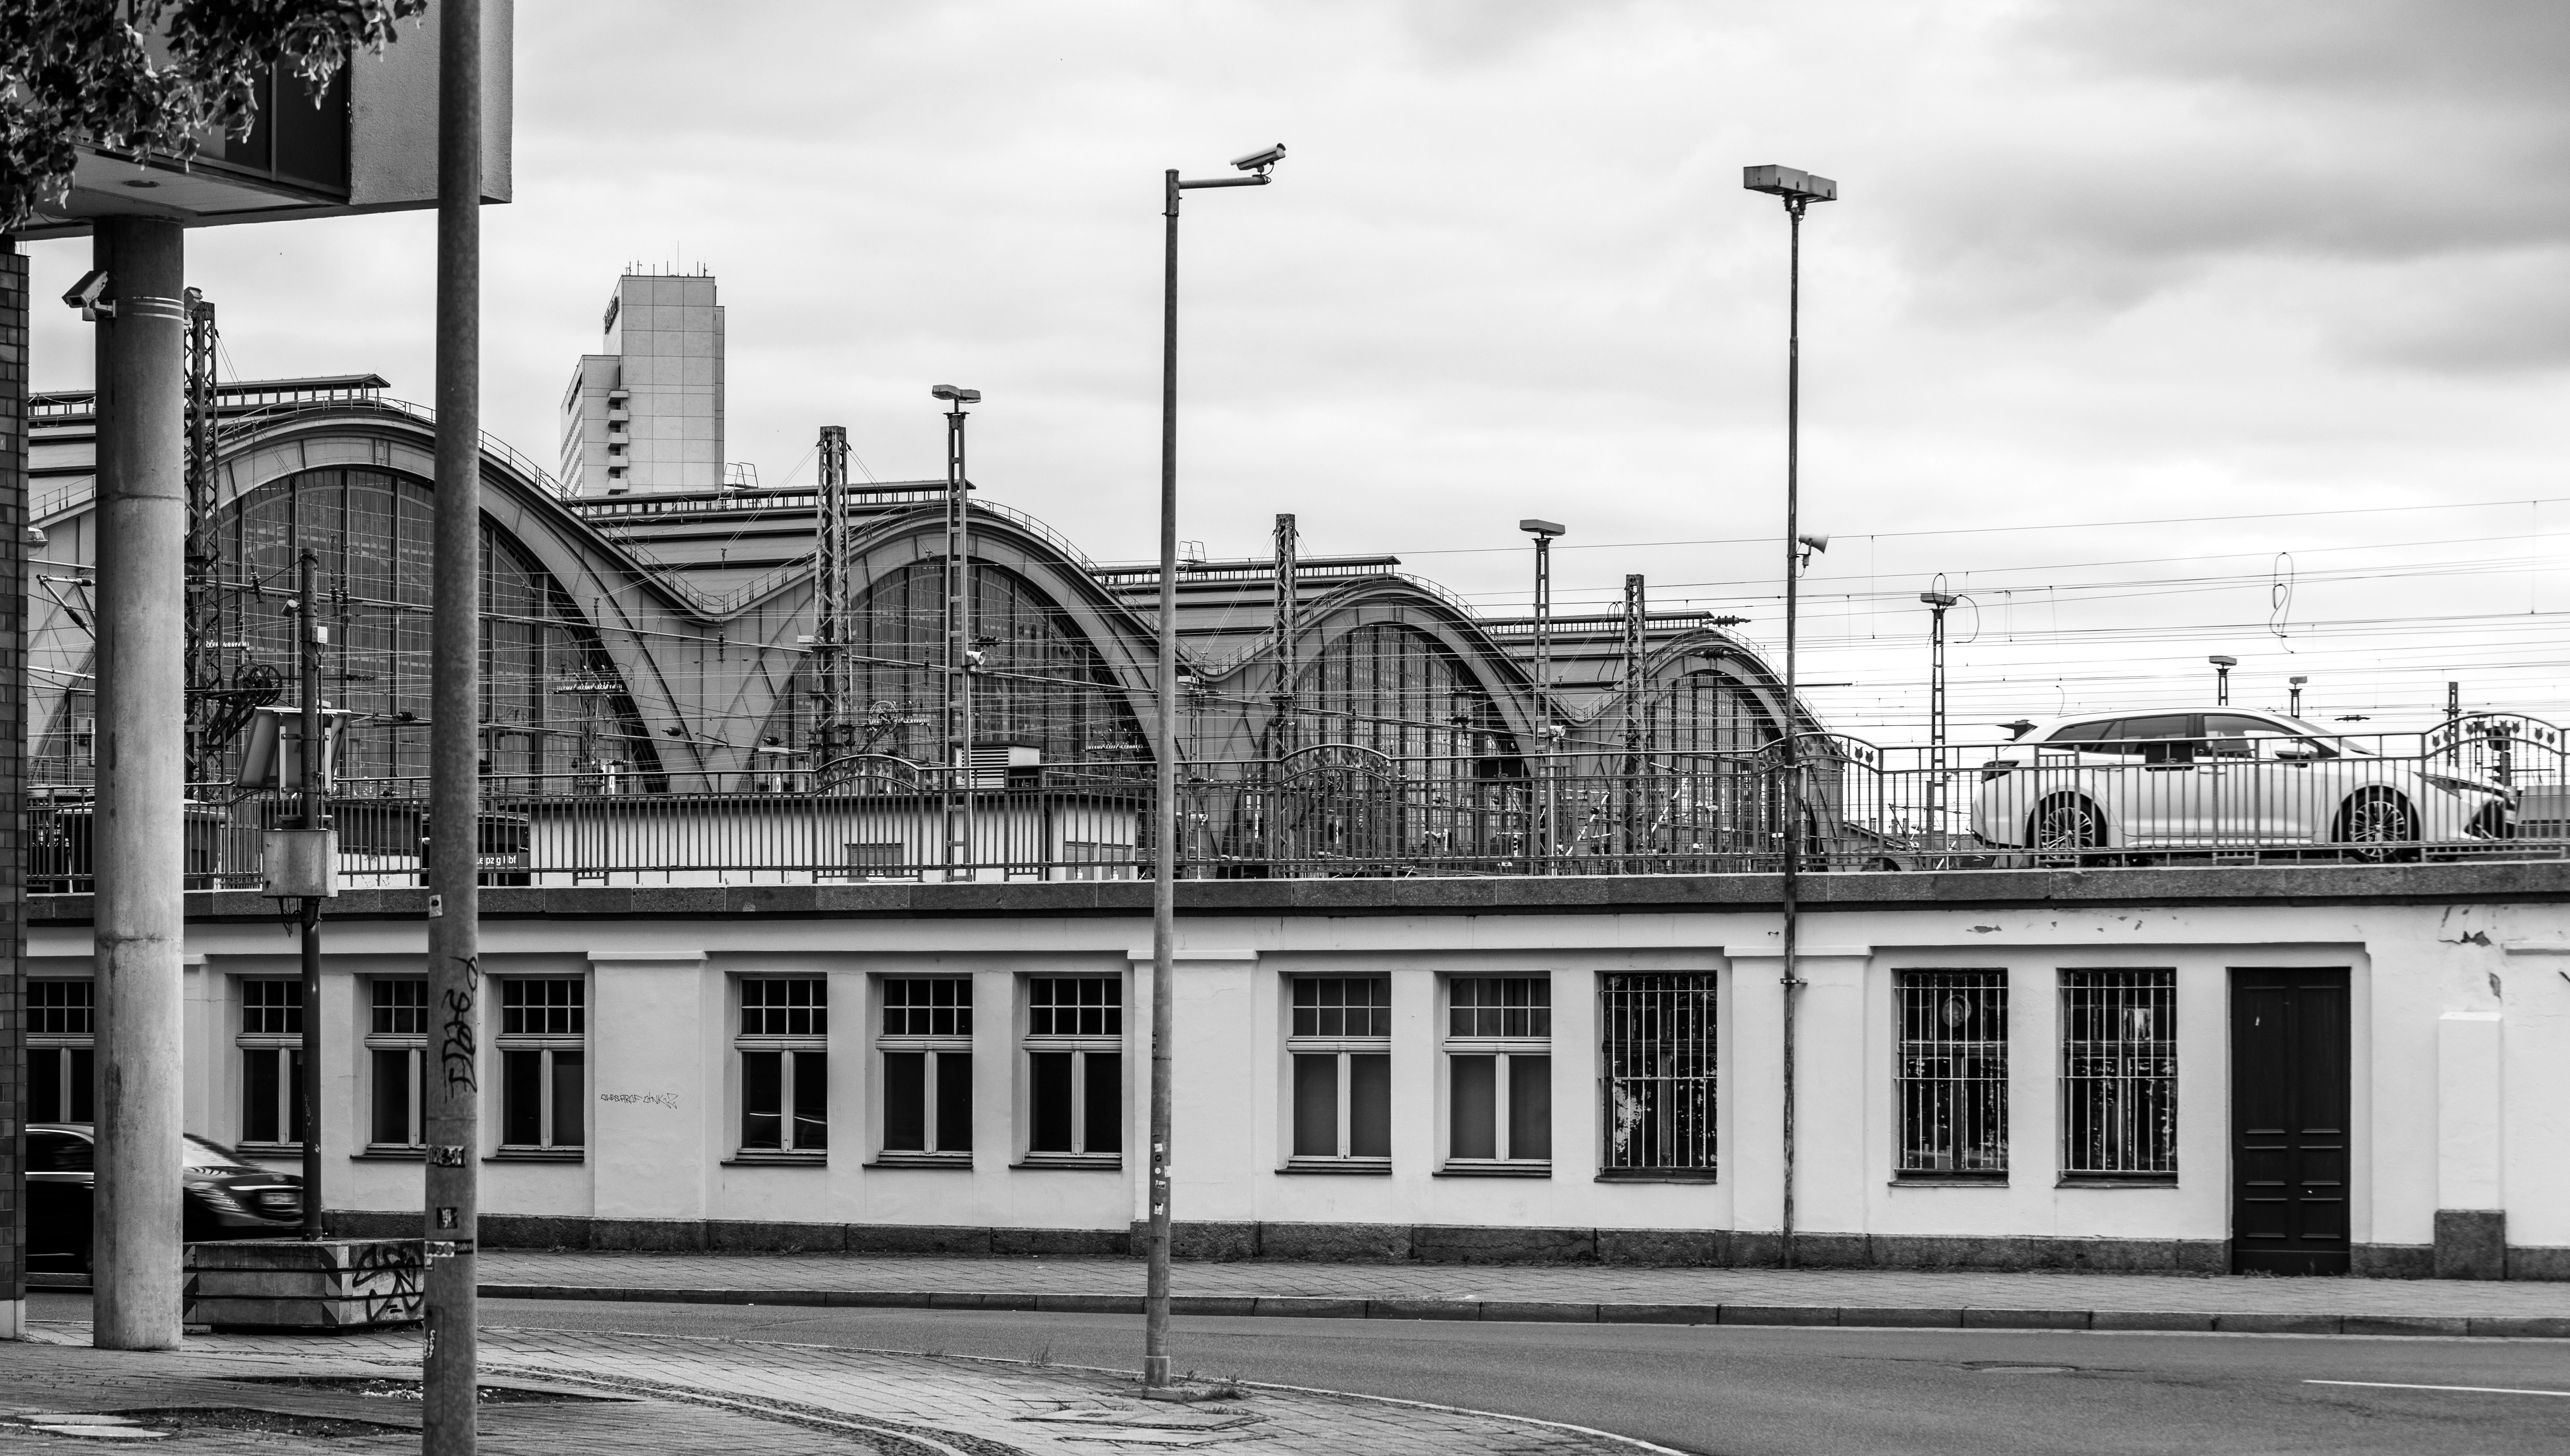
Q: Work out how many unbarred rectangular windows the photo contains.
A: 9